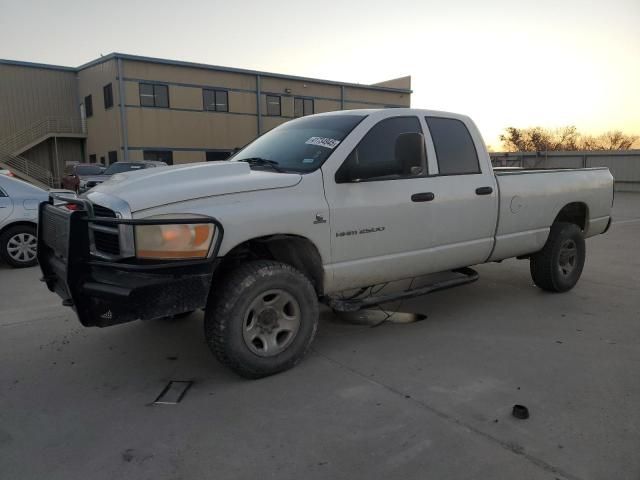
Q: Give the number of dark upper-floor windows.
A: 6